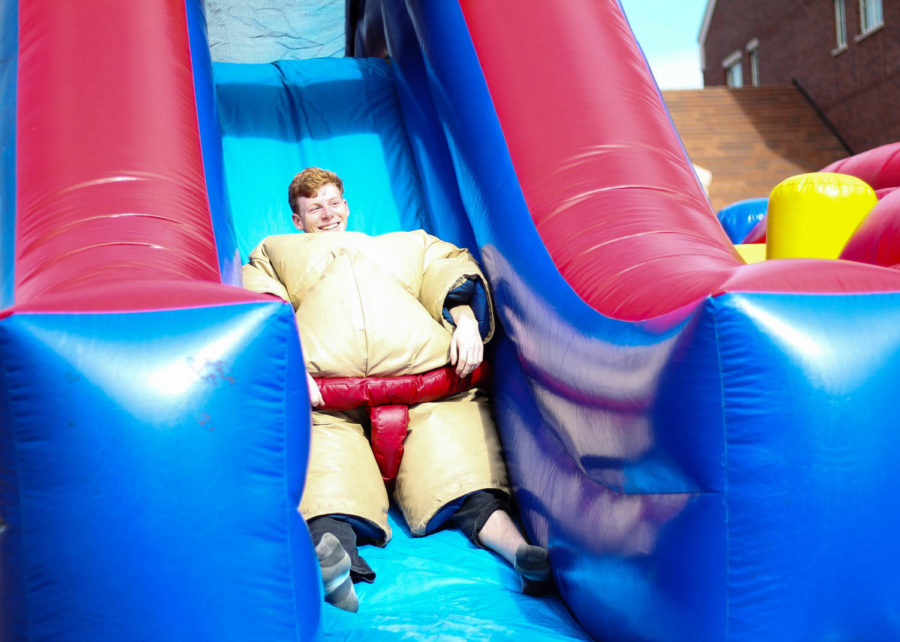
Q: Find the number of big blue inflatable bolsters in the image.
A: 2